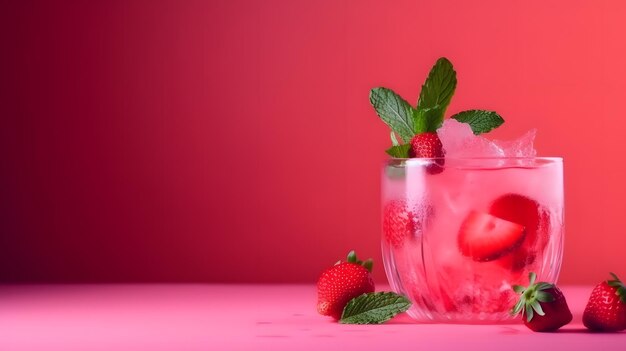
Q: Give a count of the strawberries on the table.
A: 3